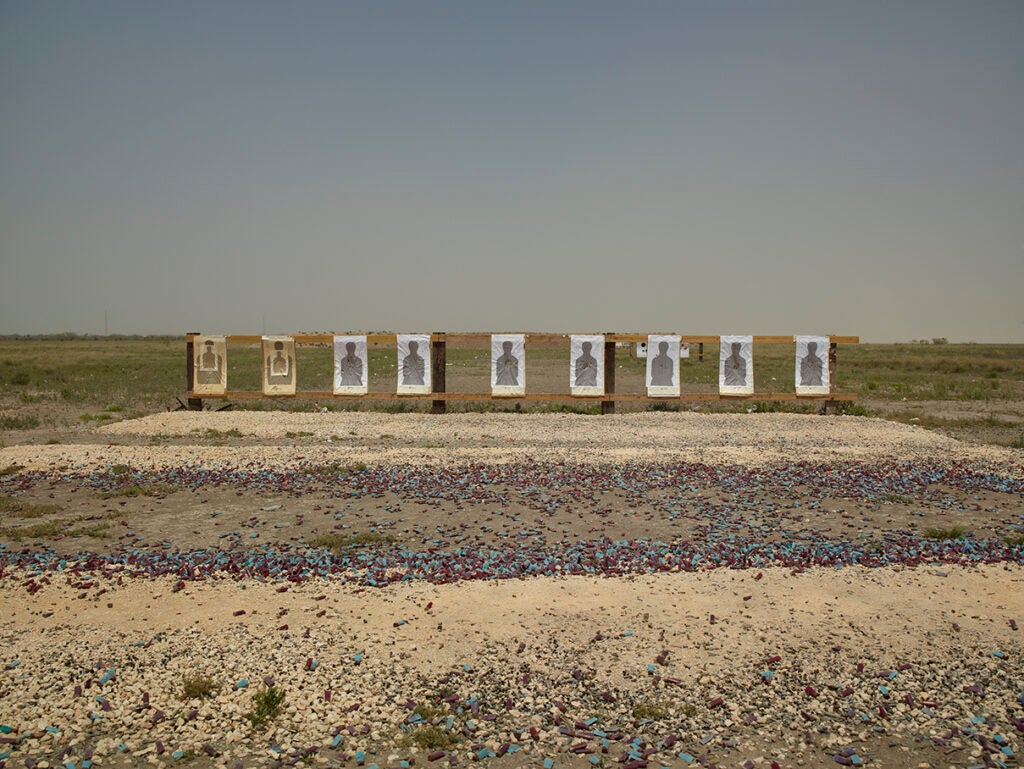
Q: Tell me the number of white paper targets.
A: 7